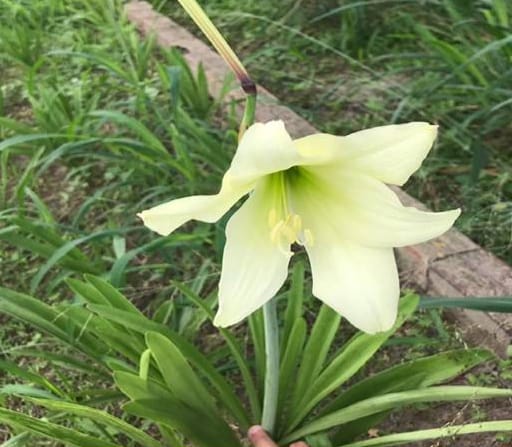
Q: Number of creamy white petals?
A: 6